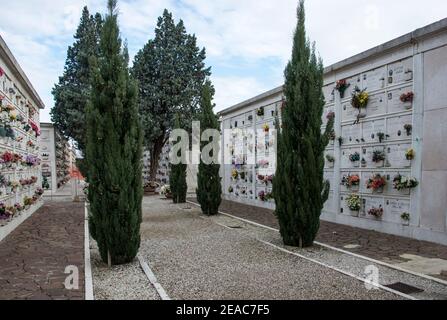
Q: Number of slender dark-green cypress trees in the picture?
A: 4